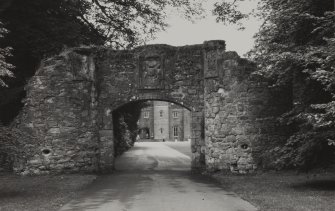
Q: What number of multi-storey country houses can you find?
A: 1